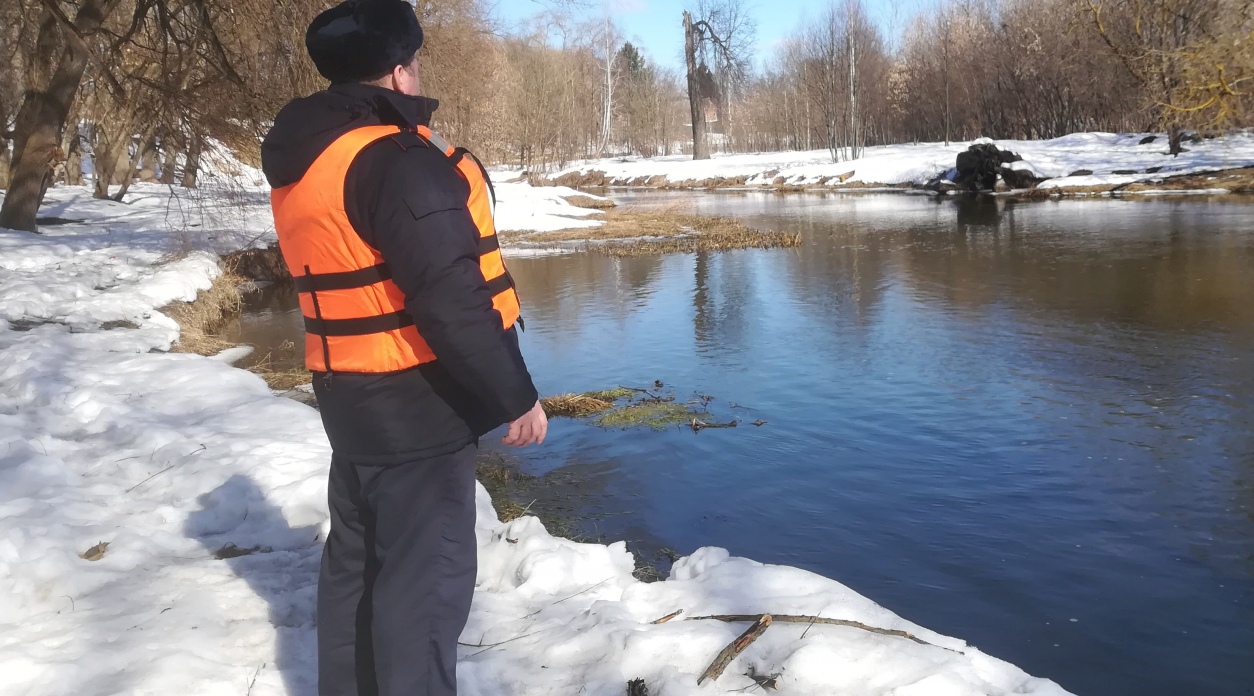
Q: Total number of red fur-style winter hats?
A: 0